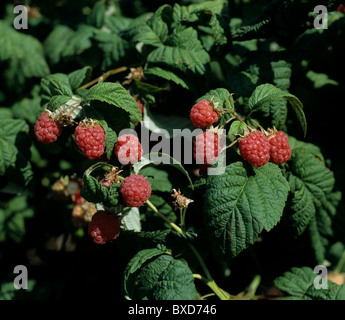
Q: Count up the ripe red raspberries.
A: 9